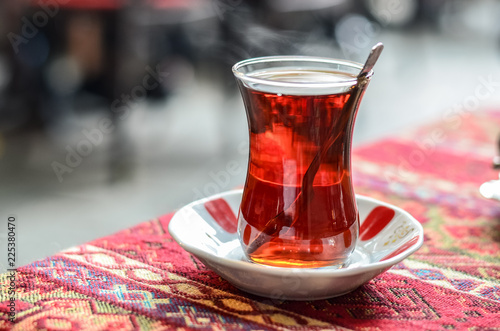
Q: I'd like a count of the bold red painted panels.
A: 3